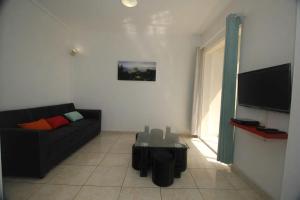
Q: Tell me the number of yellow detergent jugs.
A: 0